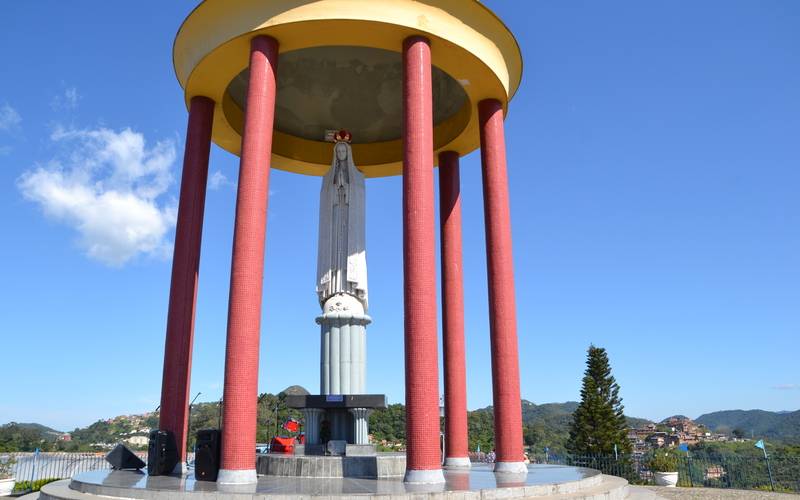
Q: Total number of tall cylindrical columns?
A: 5